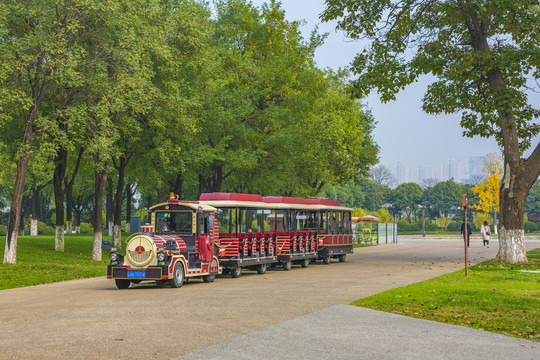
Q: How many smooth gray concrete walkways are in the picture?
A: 1